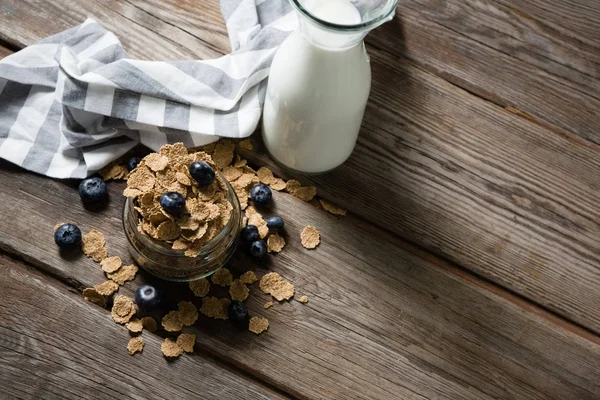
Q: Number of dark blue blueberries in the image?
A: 11